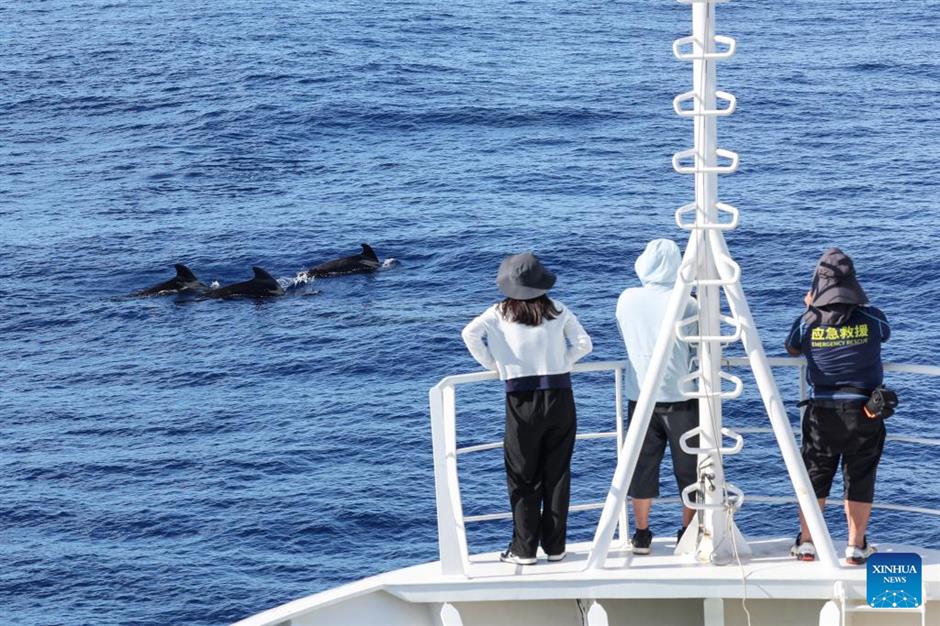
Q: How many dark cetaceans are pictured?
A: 3